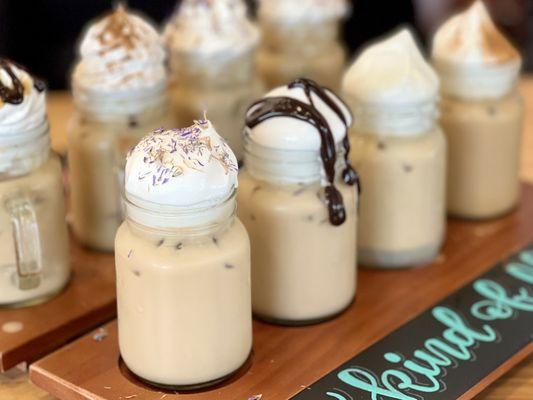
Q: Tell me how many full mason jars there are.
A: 8